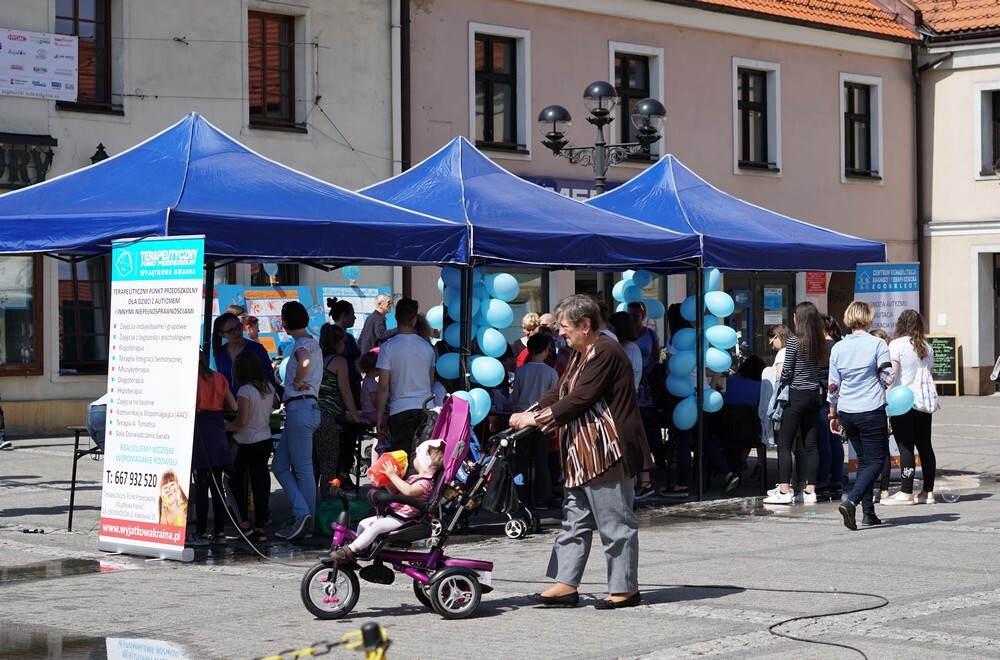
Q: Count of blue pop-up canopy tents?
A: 3